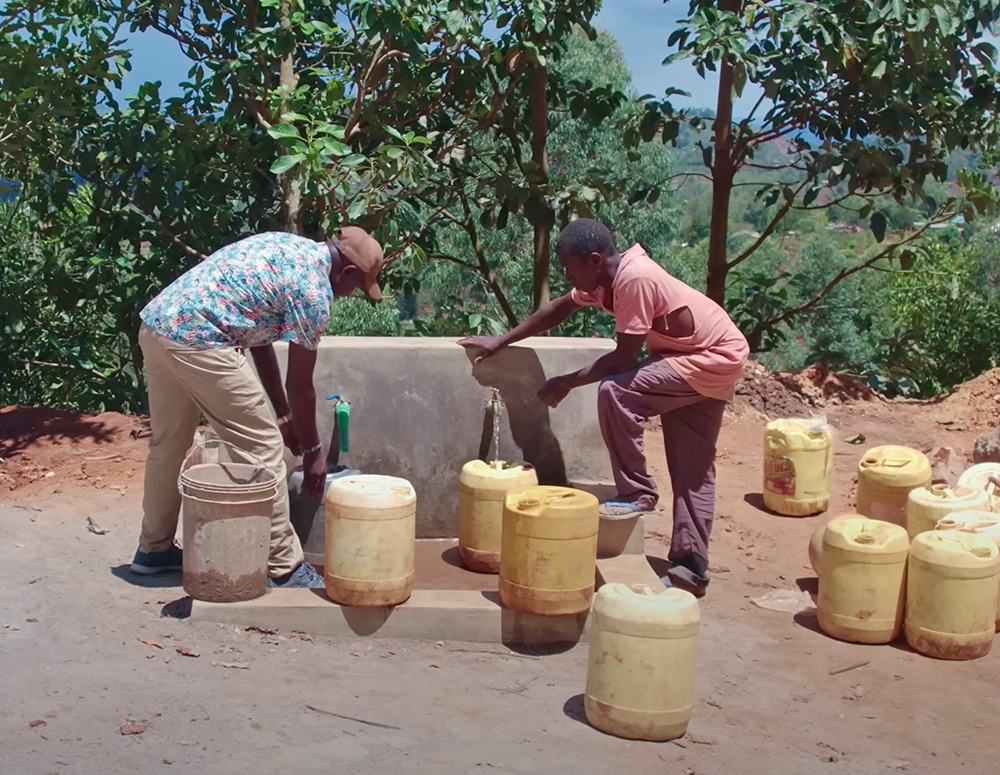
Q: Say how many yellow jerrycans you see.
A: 11